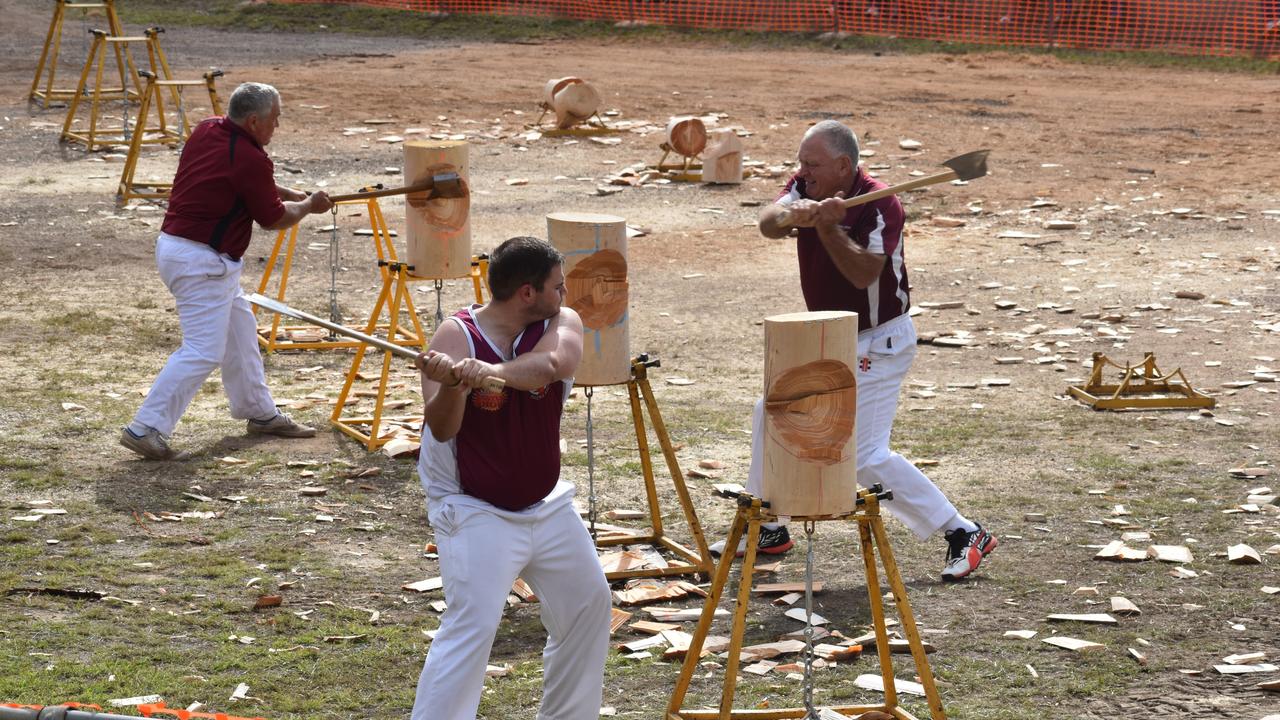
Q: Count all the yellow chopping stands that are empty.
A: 5